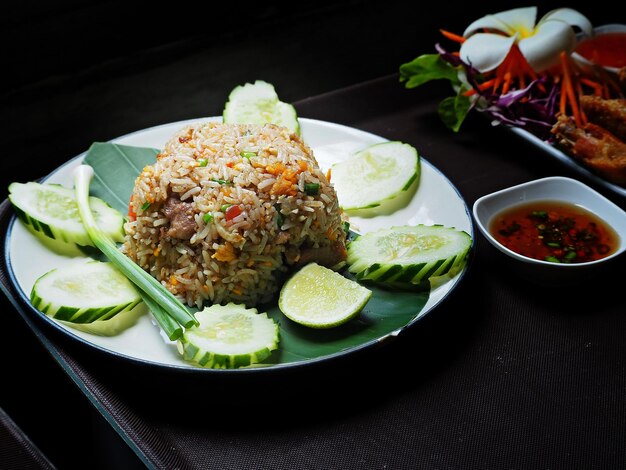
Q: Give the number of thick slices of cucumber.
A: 6